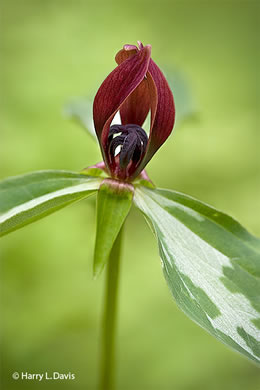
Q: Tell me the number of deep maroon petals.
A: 3